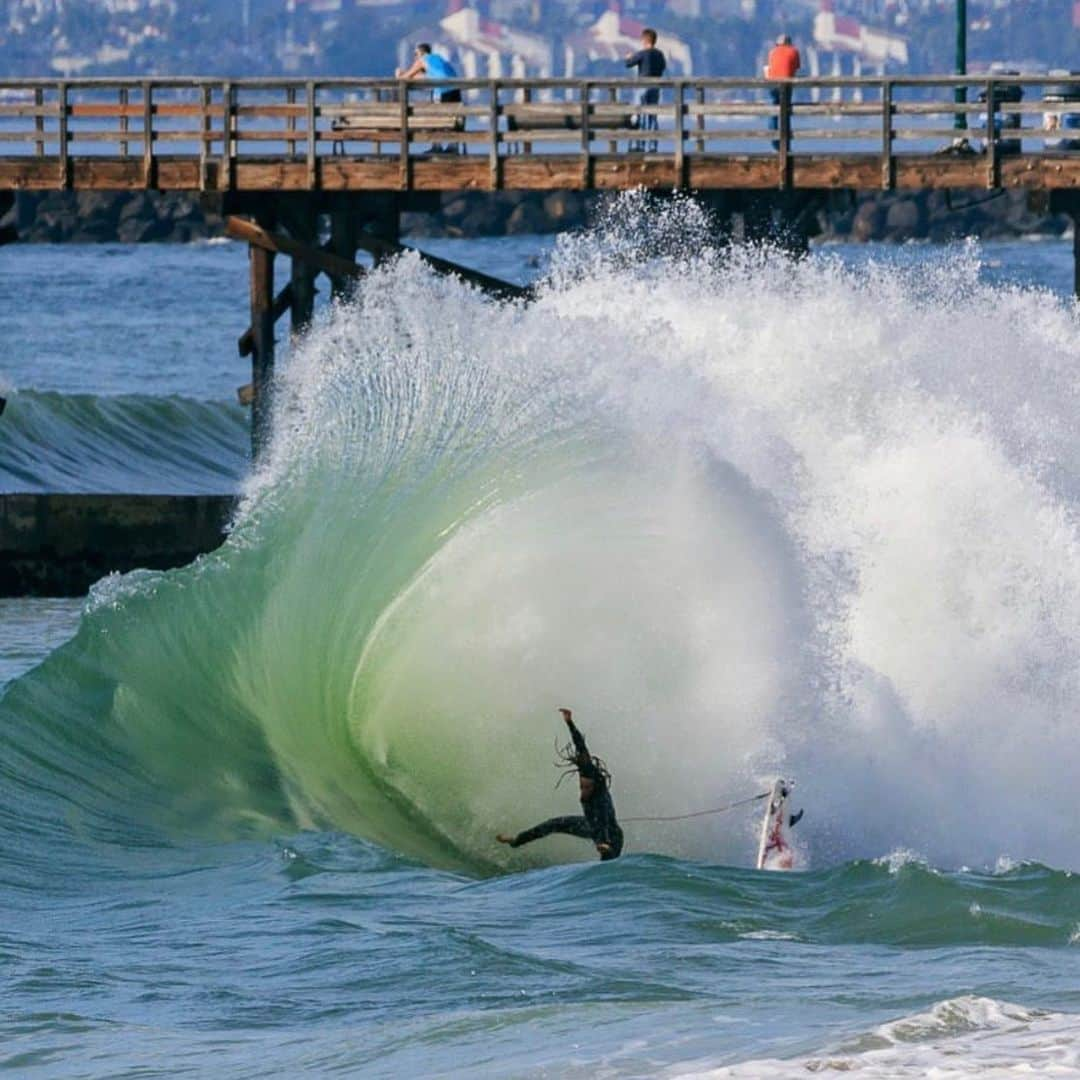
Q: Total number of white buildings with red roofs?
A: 3